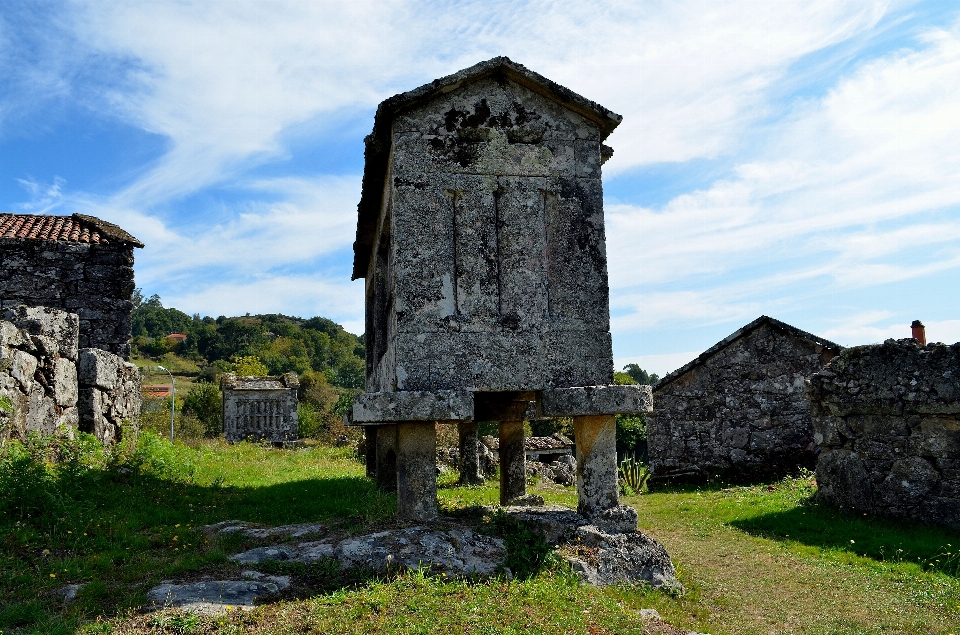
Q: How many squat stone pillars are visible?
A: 6